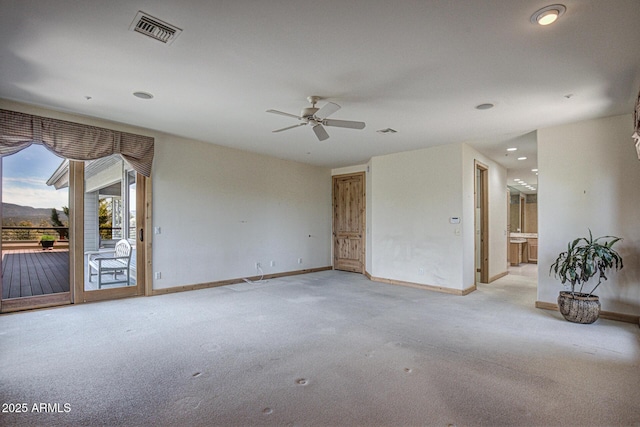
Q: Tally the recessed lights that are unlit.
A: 2